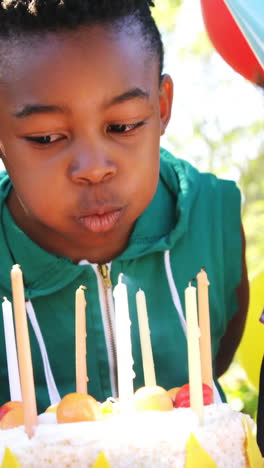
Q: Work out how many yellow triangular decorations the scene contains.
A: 4